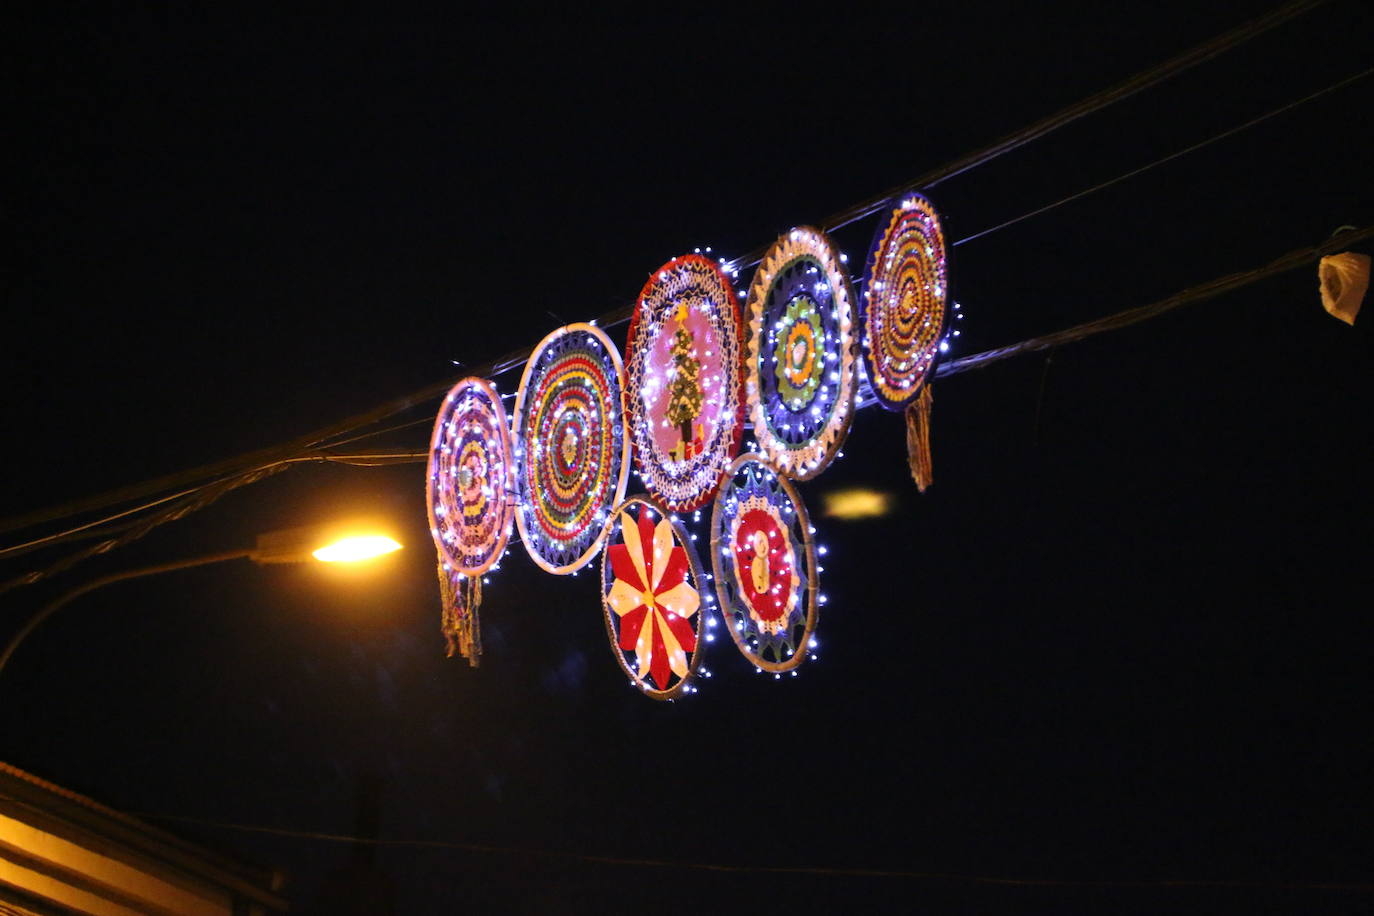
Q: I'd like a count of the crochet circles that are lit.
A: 7